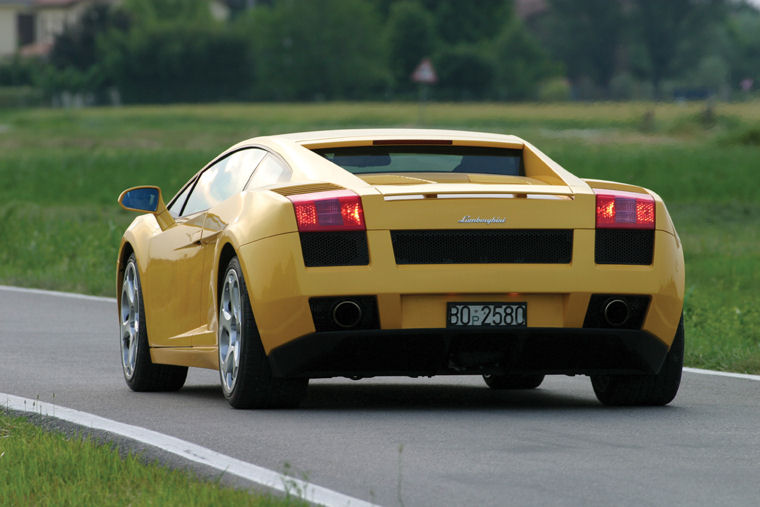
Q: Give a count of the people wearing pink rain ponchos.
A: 0